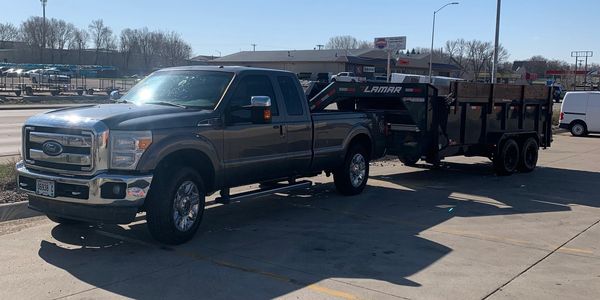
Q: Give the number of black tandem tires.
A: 2